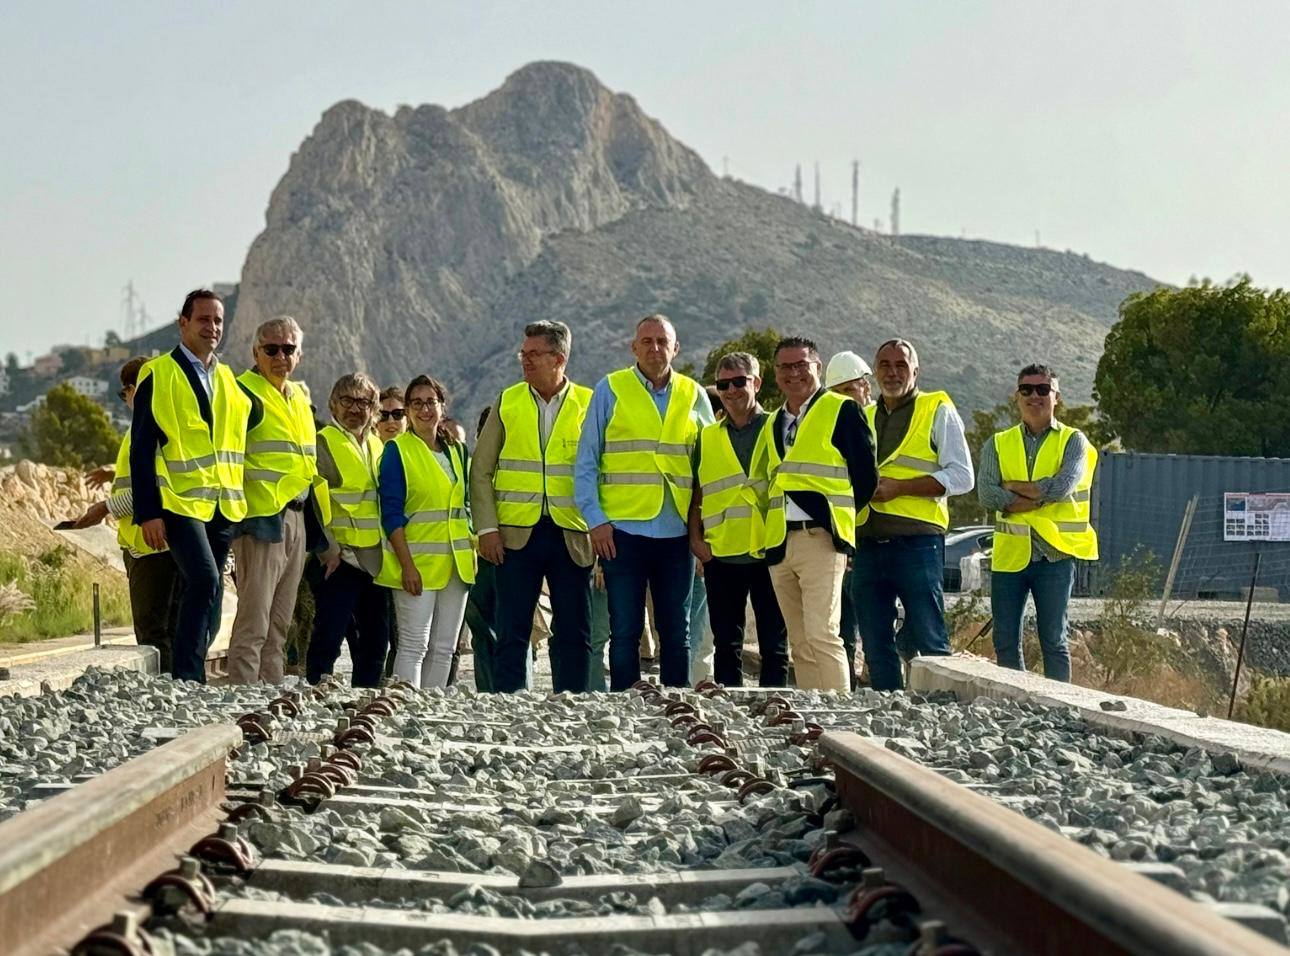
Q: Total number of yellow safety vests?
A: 11